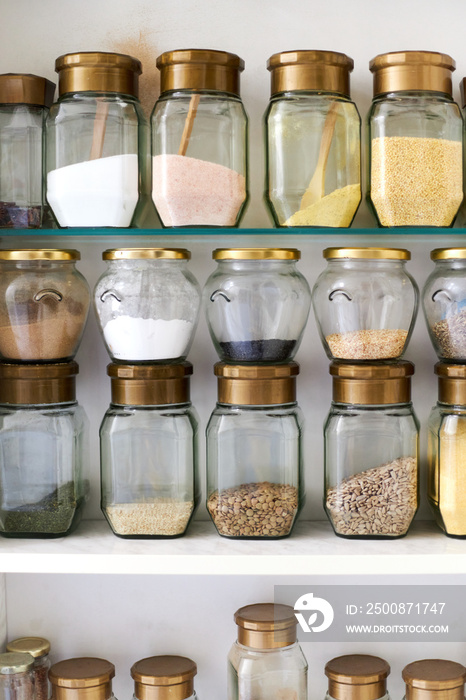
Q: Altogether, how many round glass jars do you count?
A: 5